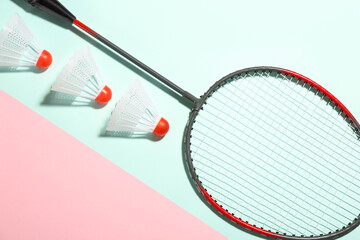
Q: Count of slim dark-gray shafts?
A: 1